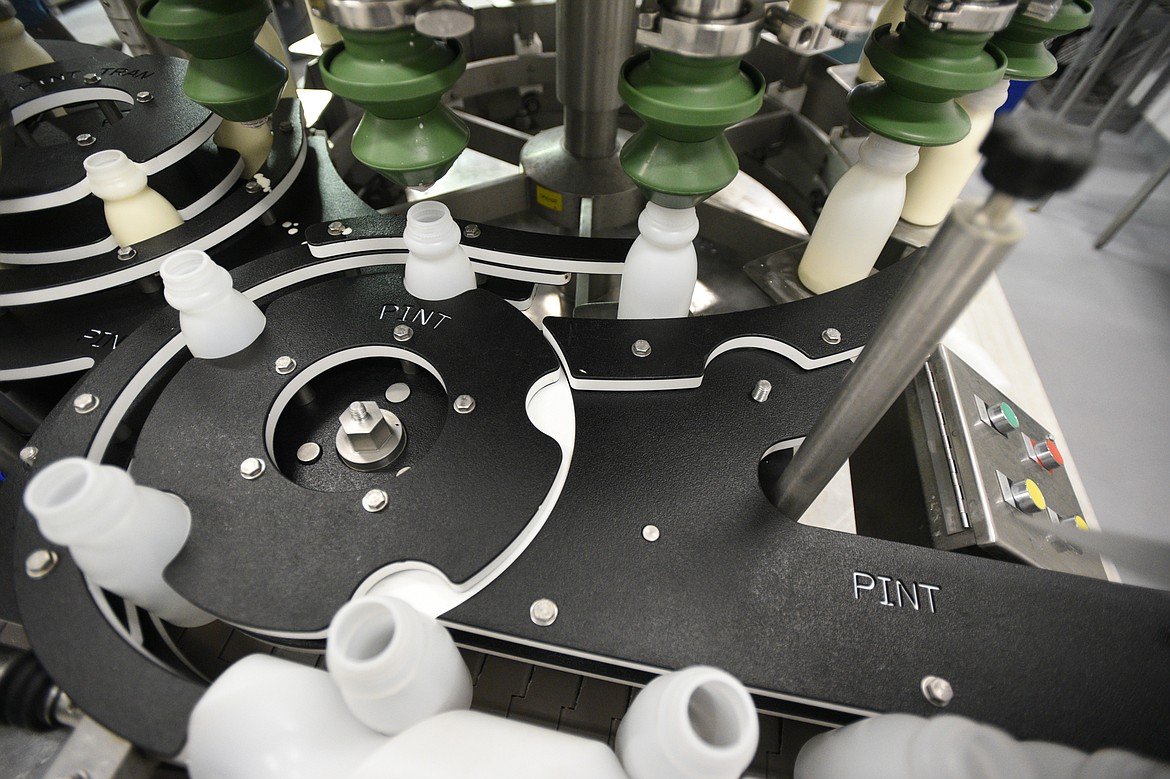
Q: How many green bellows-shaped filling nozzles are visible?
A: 5